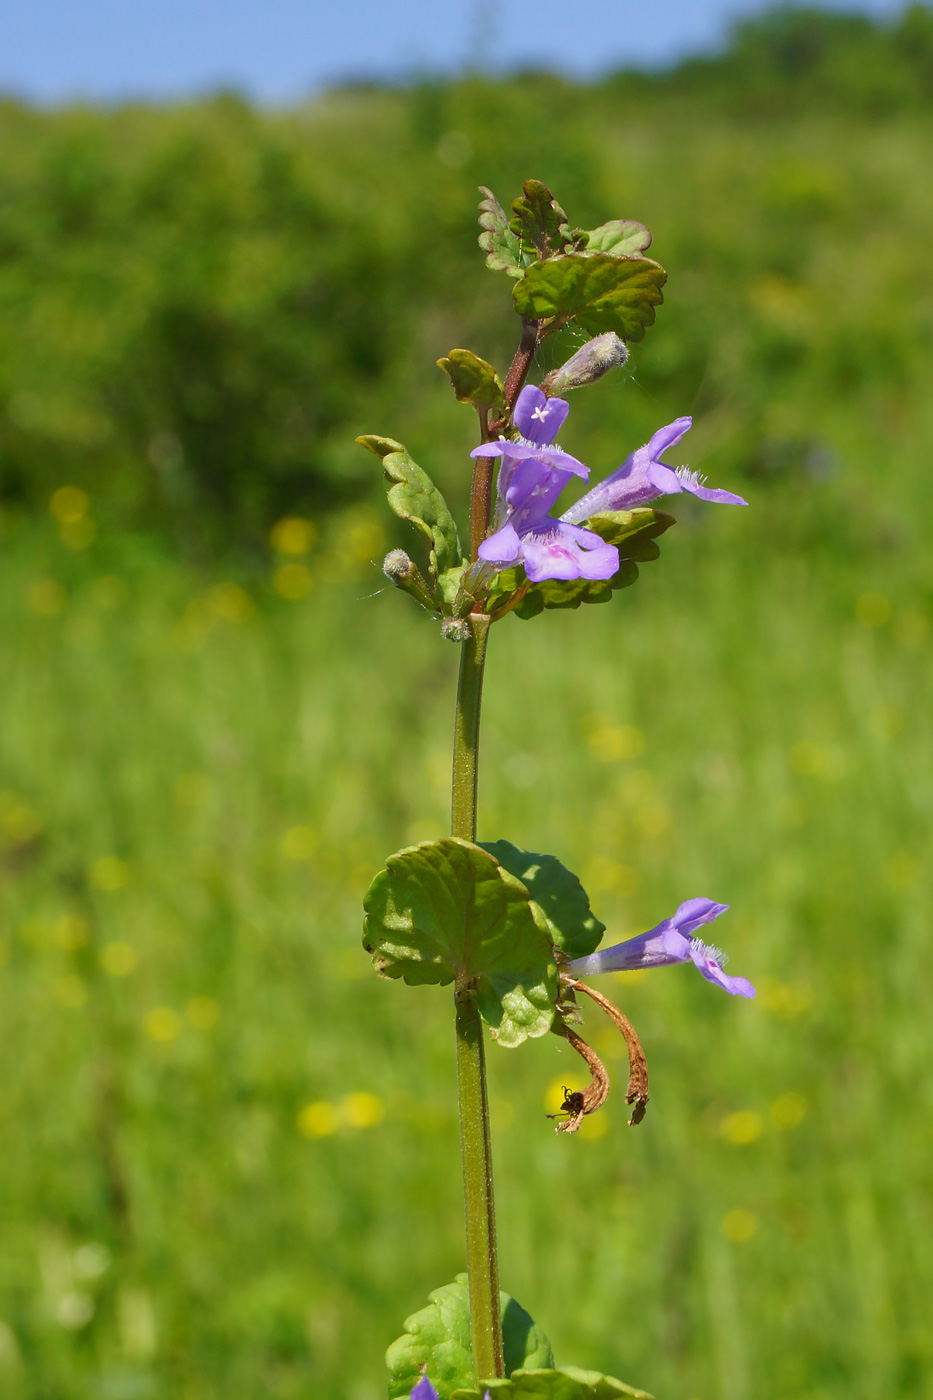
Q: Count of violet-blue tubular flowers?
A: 4